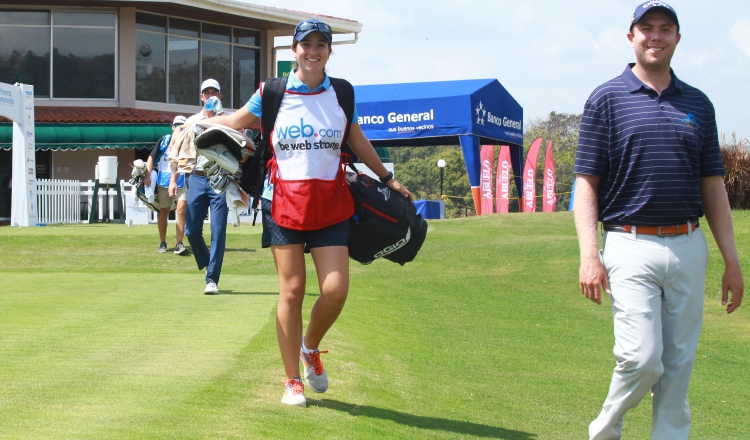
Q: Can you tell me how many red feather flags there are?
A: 4